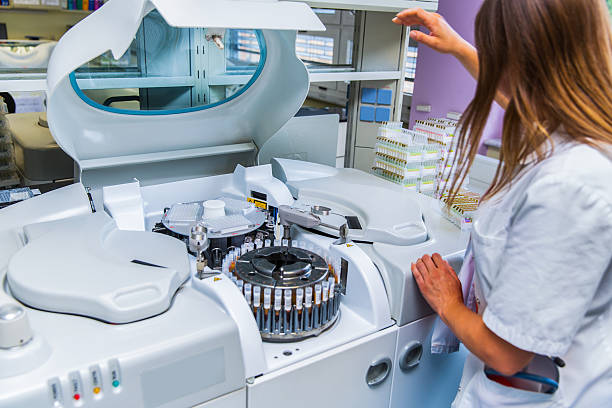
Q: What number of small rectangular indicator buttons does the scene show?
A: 4